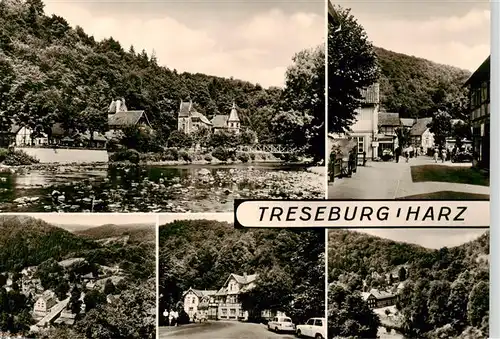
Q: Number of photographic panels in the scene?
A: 5